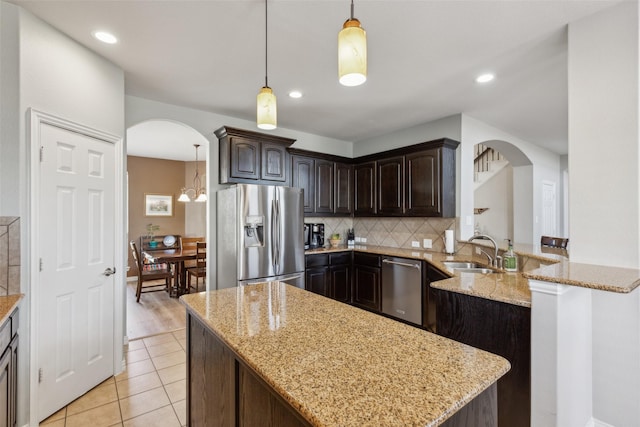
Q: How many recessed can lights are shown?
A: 3